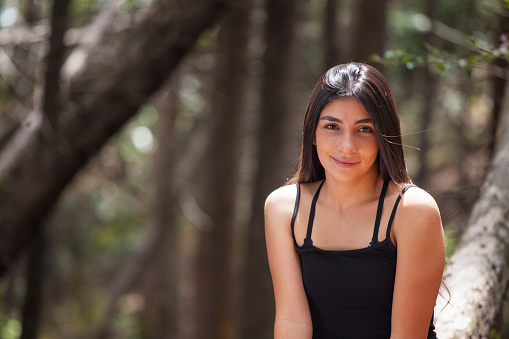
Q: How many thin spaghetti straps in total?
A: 4